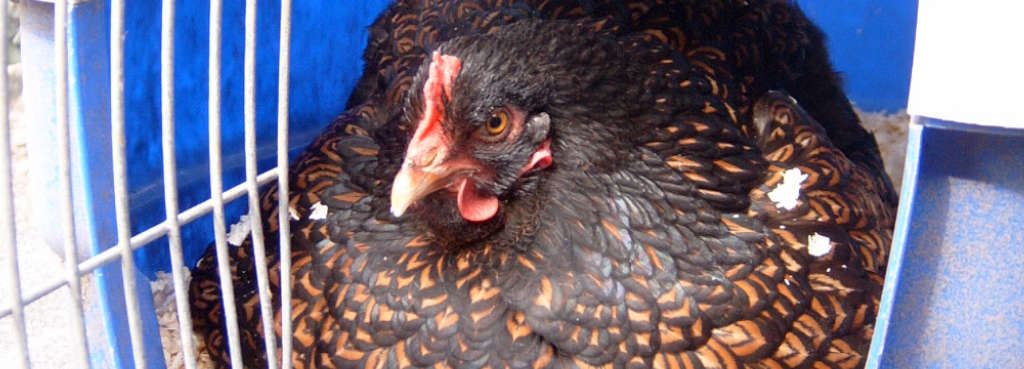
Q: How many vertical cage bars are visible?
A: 7